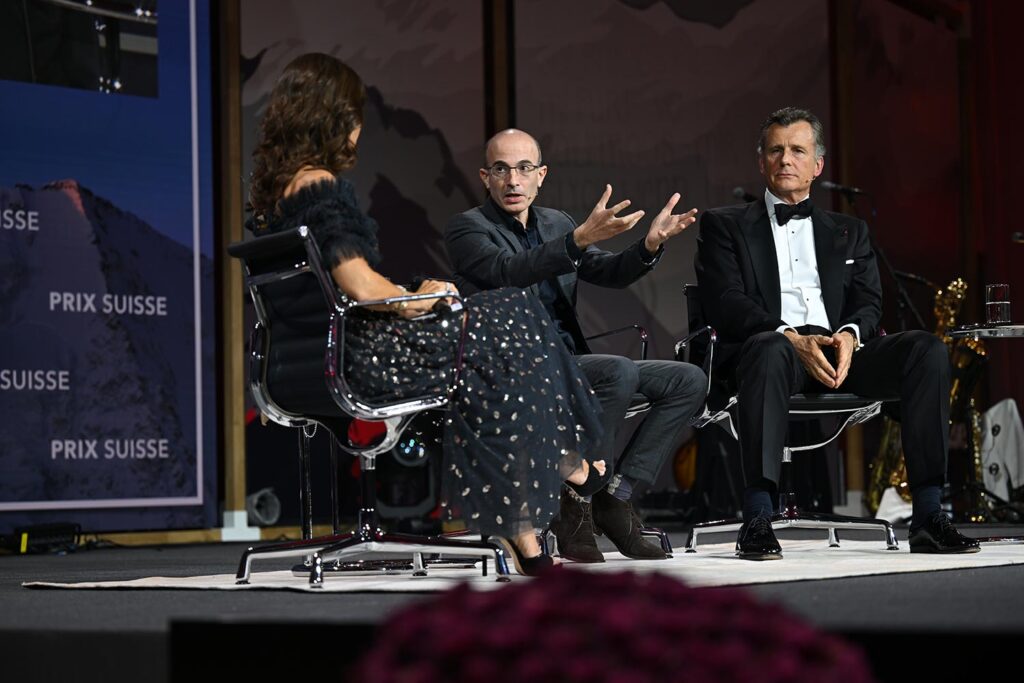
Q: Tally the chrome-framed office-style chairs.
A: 3